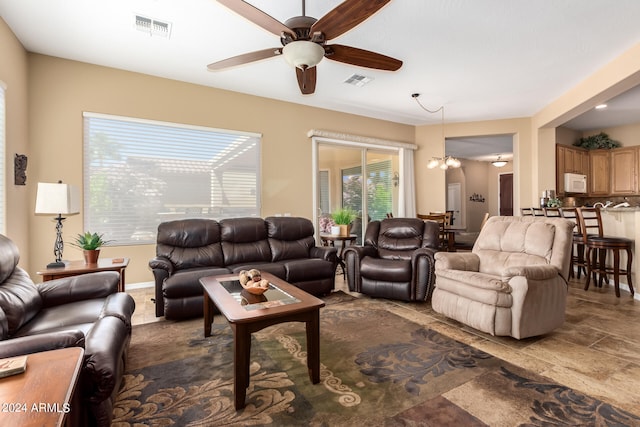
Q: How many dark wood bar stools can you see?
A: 5